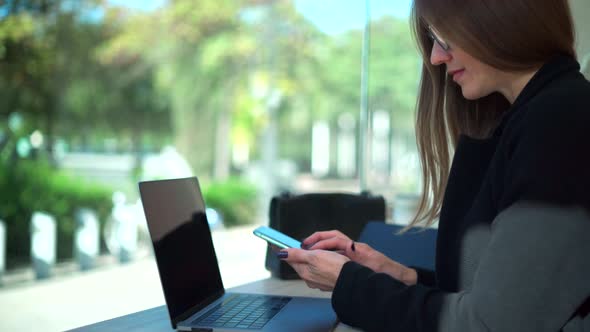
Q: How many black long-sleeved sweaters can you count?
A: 1